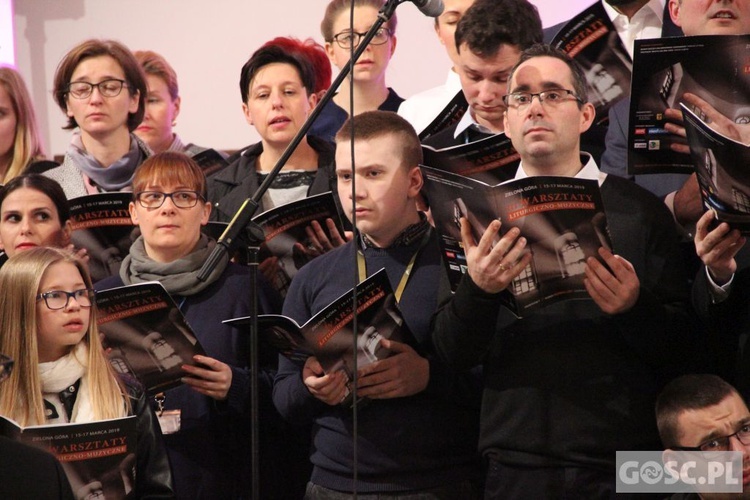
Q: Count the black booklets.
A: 12